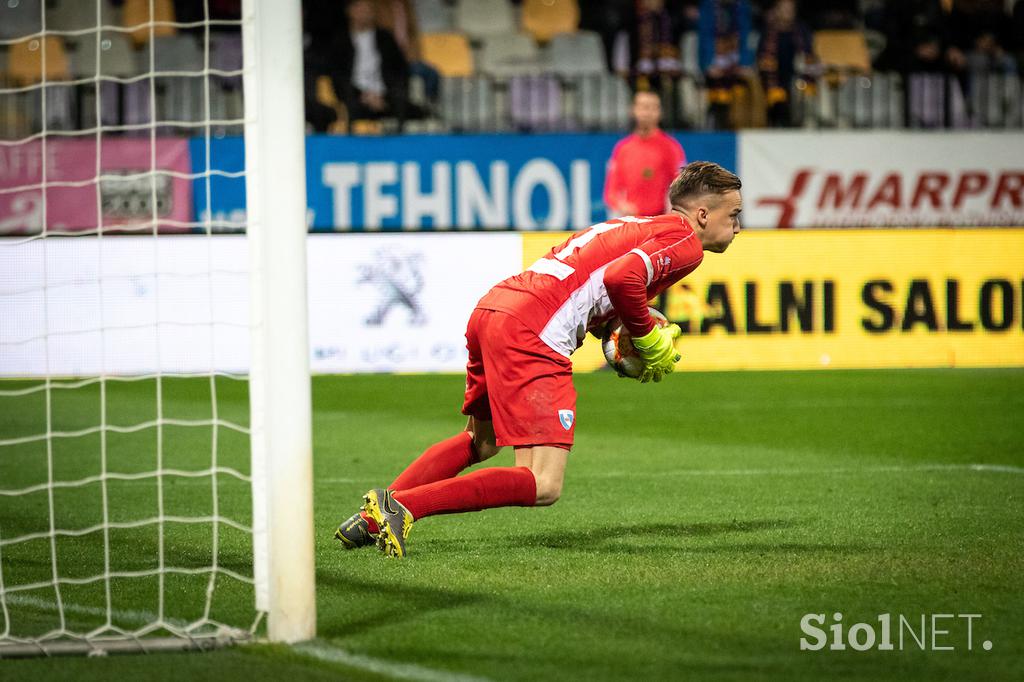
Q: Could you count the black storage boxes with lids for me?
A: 0